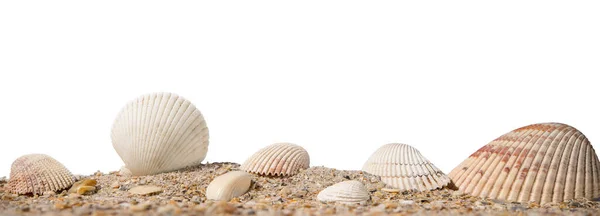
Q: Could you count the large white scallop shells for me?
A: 1